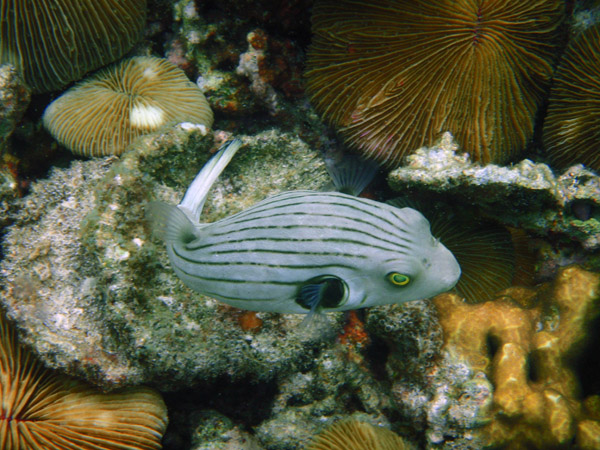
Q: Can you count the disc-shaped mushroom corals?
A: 7